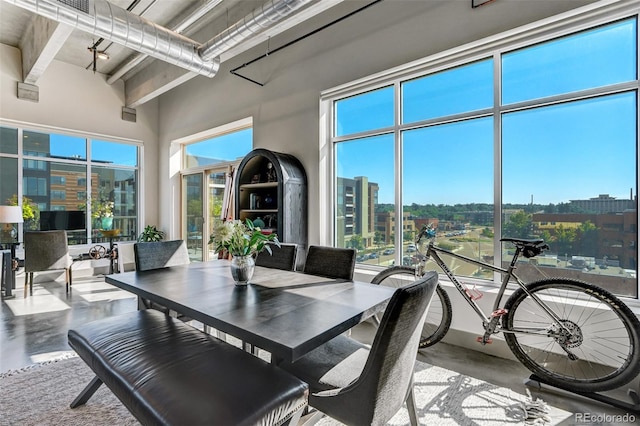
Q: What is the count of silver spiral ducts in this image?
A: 2